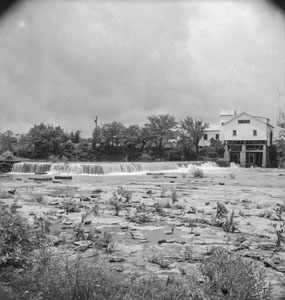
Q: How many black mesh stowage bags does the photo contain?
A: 0